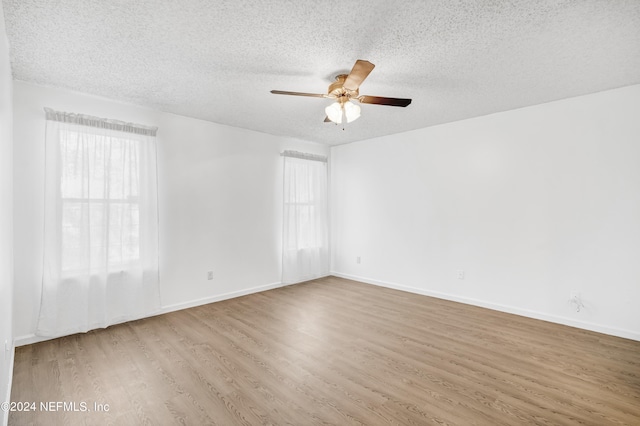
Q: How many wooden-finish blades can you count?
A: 4